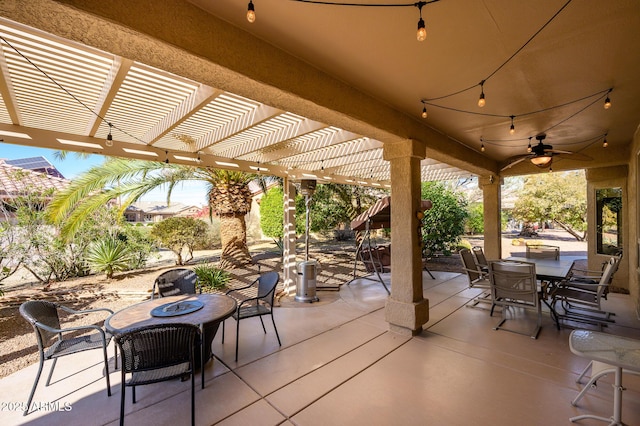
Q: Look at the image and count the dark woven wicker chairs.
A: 4